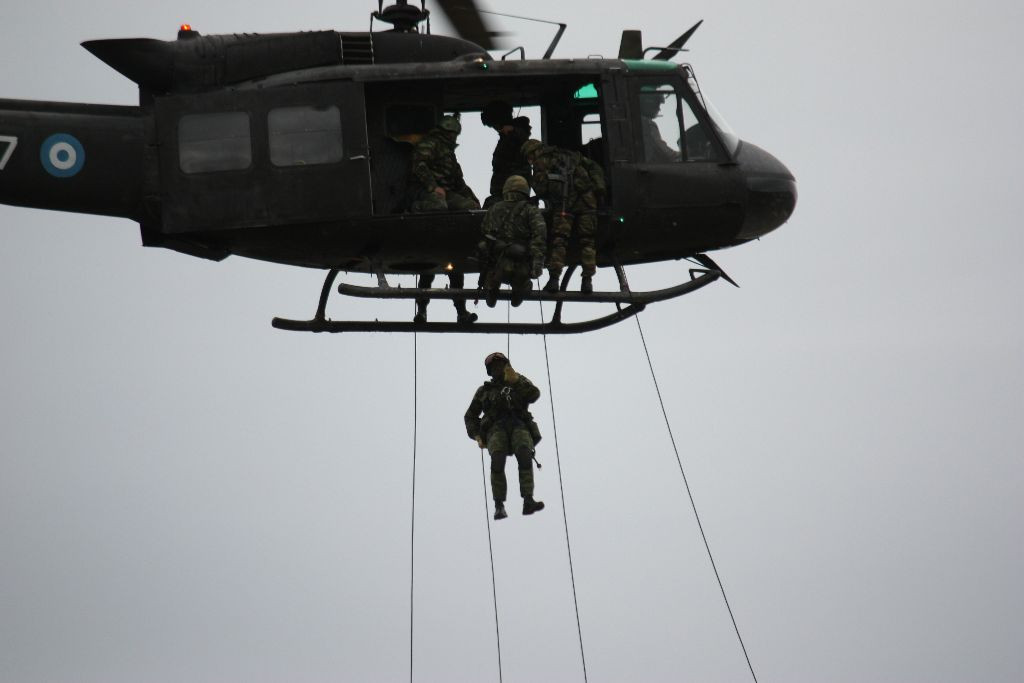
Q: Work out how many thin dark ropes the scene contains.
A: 4